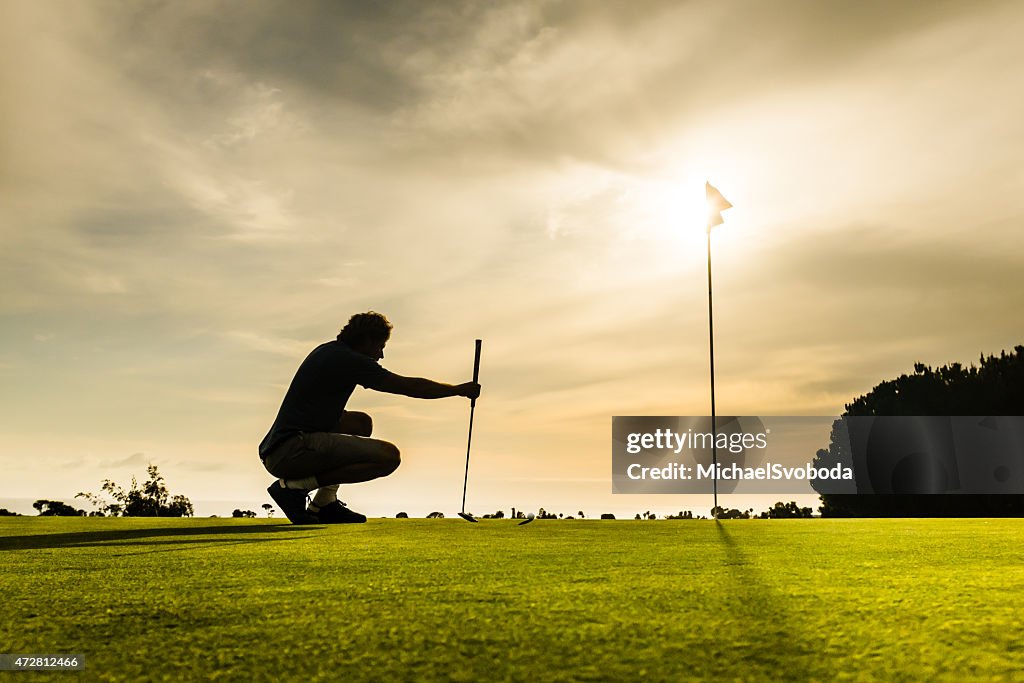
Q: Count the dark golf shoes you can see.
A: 2